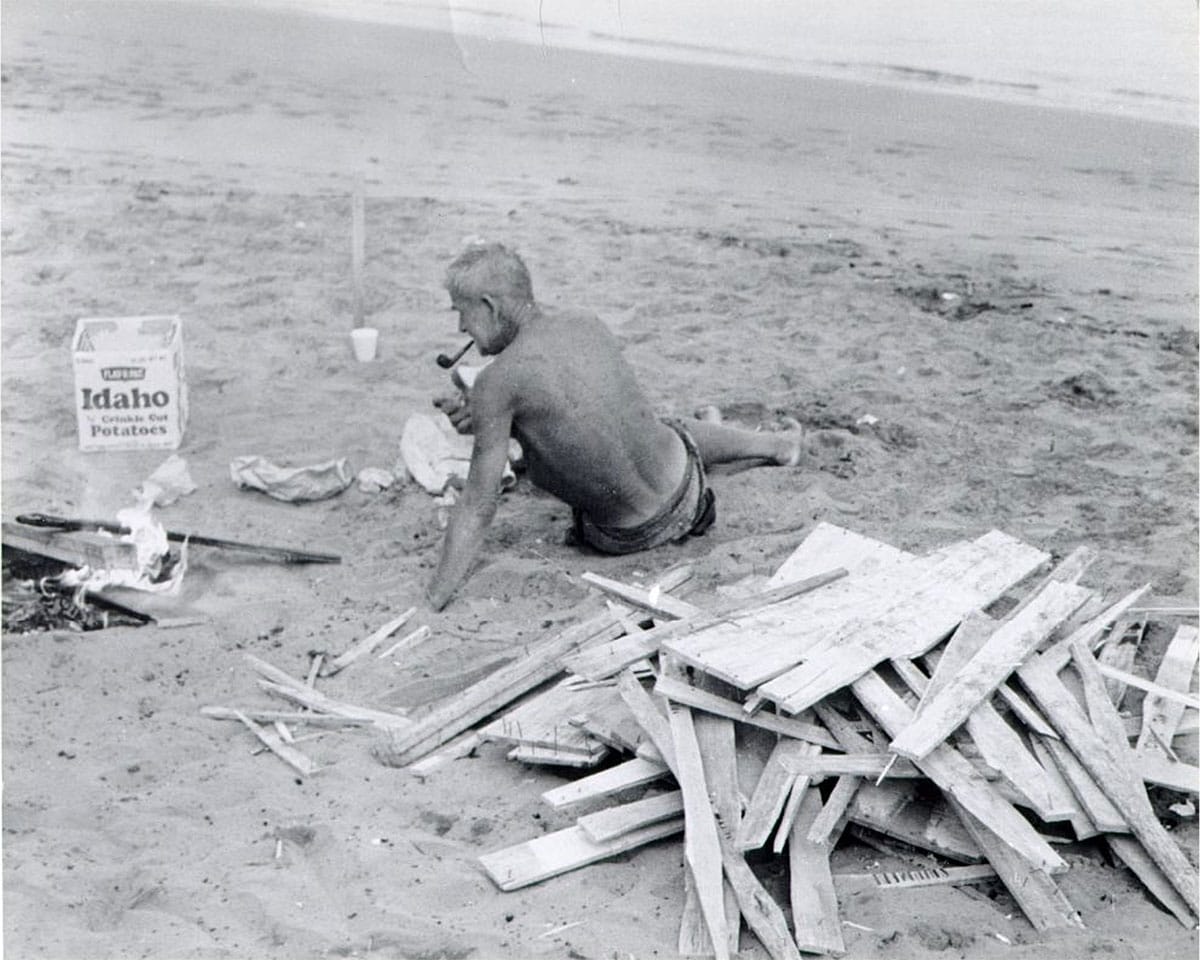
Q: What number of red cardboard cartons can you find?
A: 0